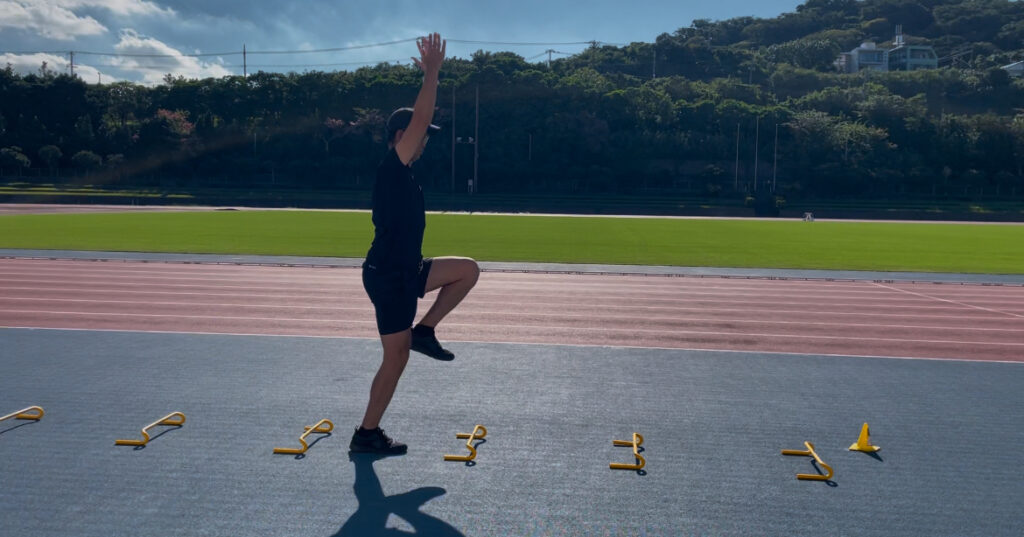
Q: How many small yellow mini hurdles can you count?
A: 6